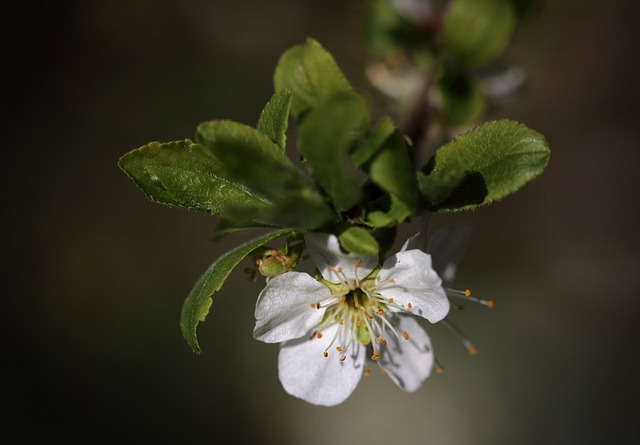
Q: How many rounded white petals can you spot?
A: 5